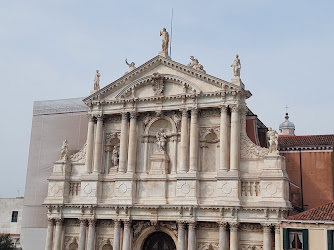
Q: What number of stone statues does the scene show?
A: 9